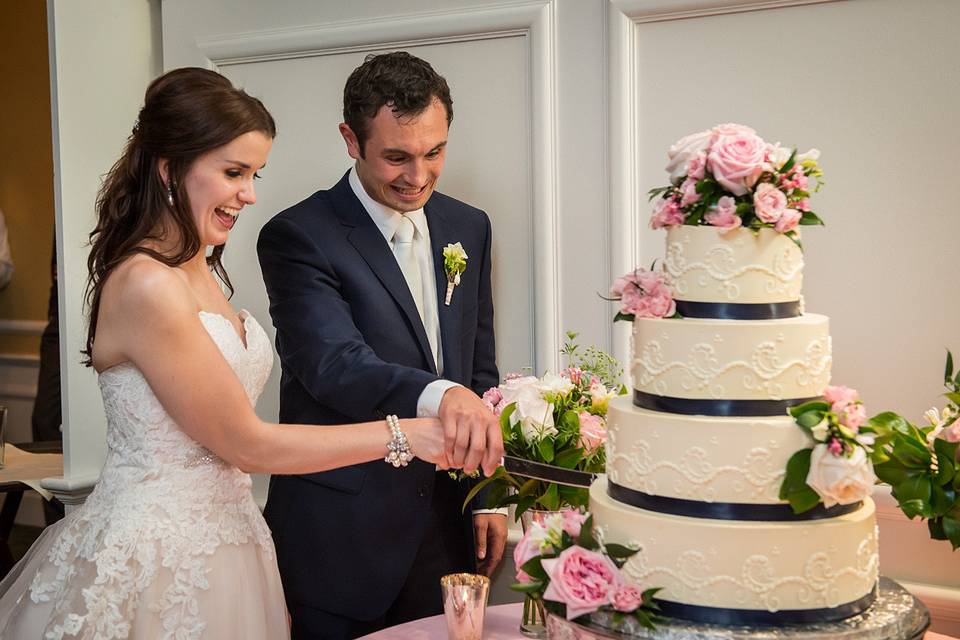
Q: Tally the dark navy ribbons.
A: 4